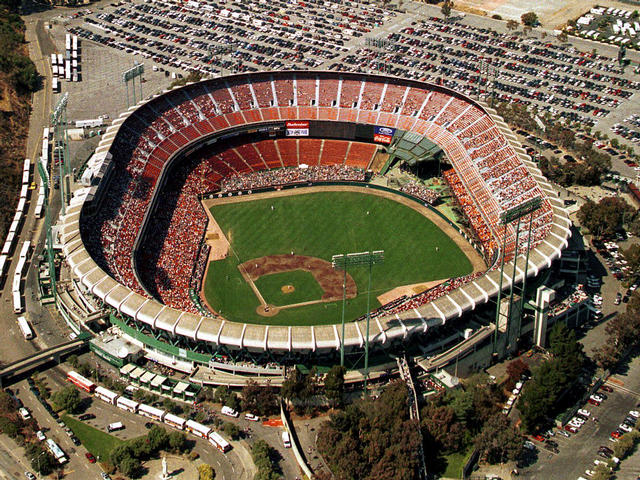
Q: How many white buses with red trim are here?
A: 6